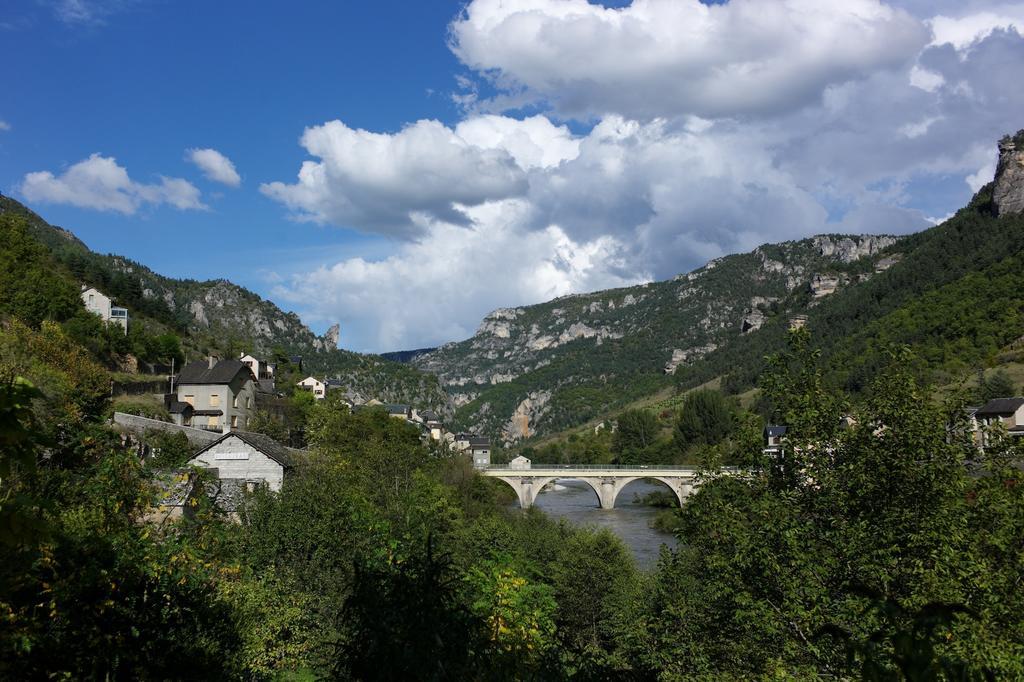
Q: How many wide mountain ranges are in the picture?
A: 2